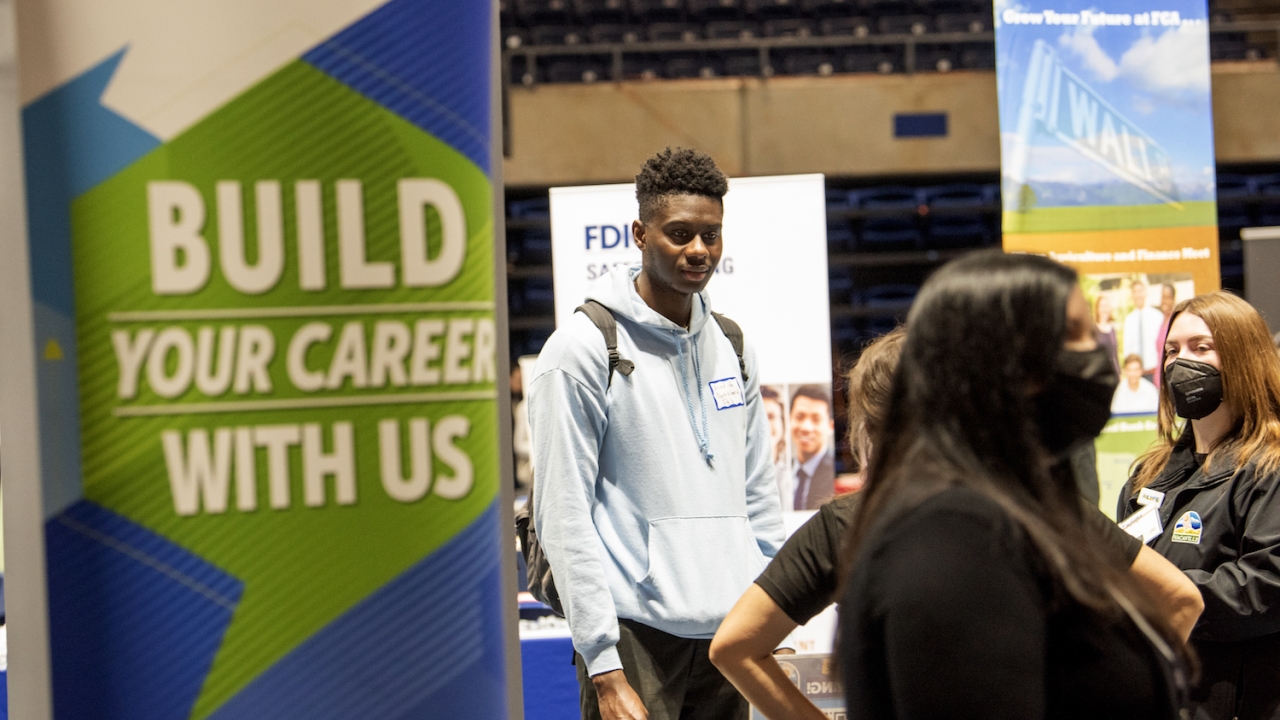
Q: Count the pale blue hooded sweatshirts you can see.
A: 1